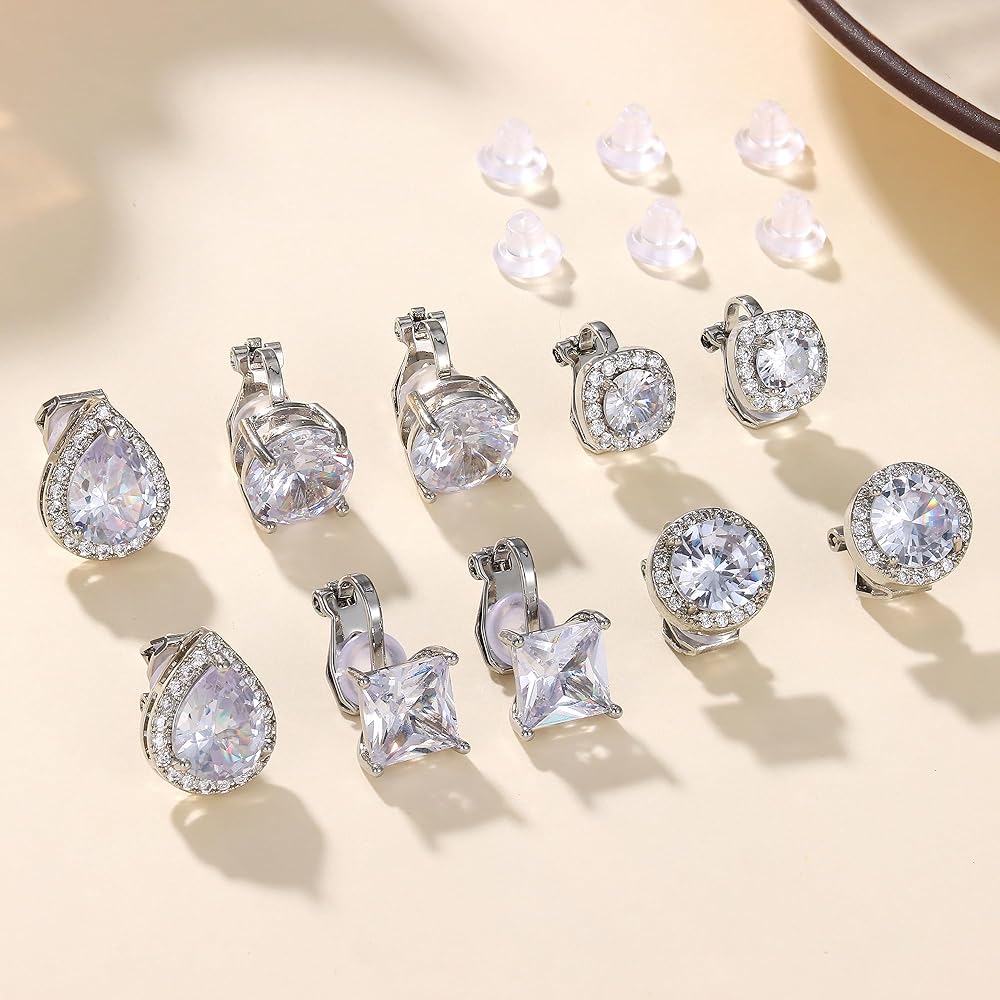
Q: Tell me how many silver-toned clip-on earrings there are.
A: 10